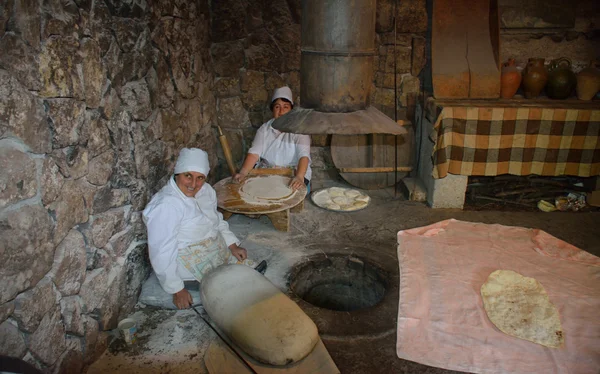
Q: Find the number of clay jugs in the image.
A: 4